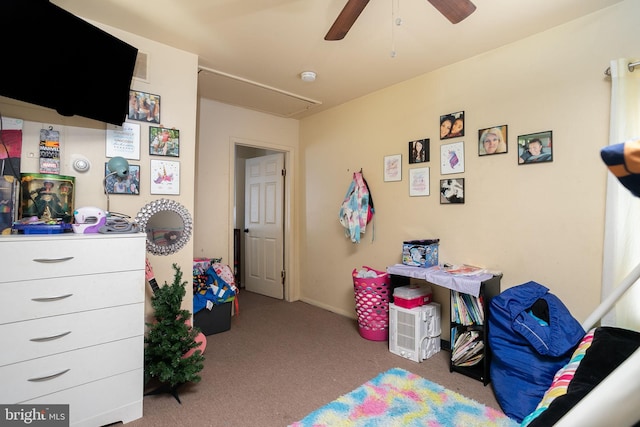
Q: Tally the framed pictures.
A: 13